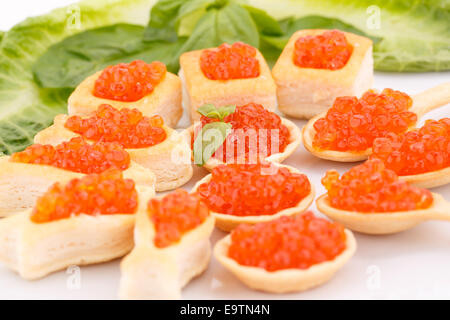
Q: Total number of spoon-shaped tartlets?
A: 3